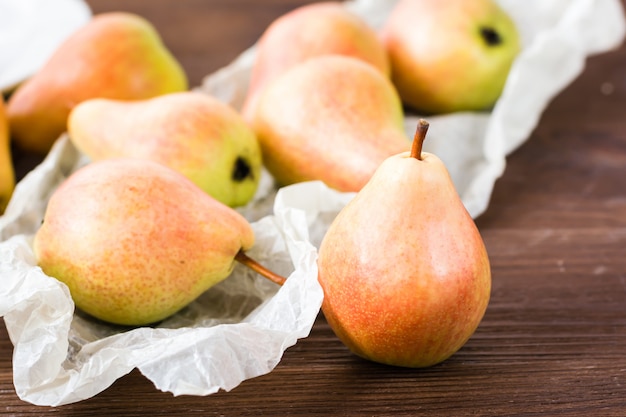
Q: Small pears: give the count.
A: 8